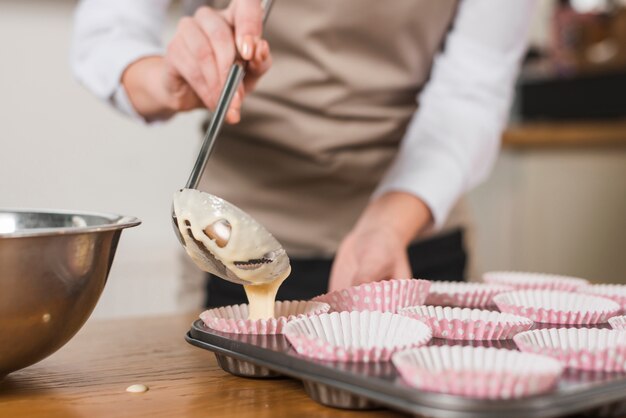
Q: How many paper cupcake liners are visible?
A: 11